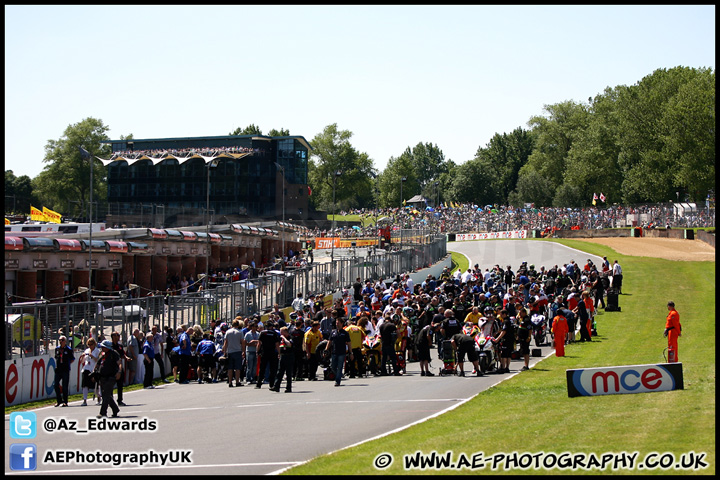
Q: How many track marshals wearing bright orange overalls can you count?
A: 3